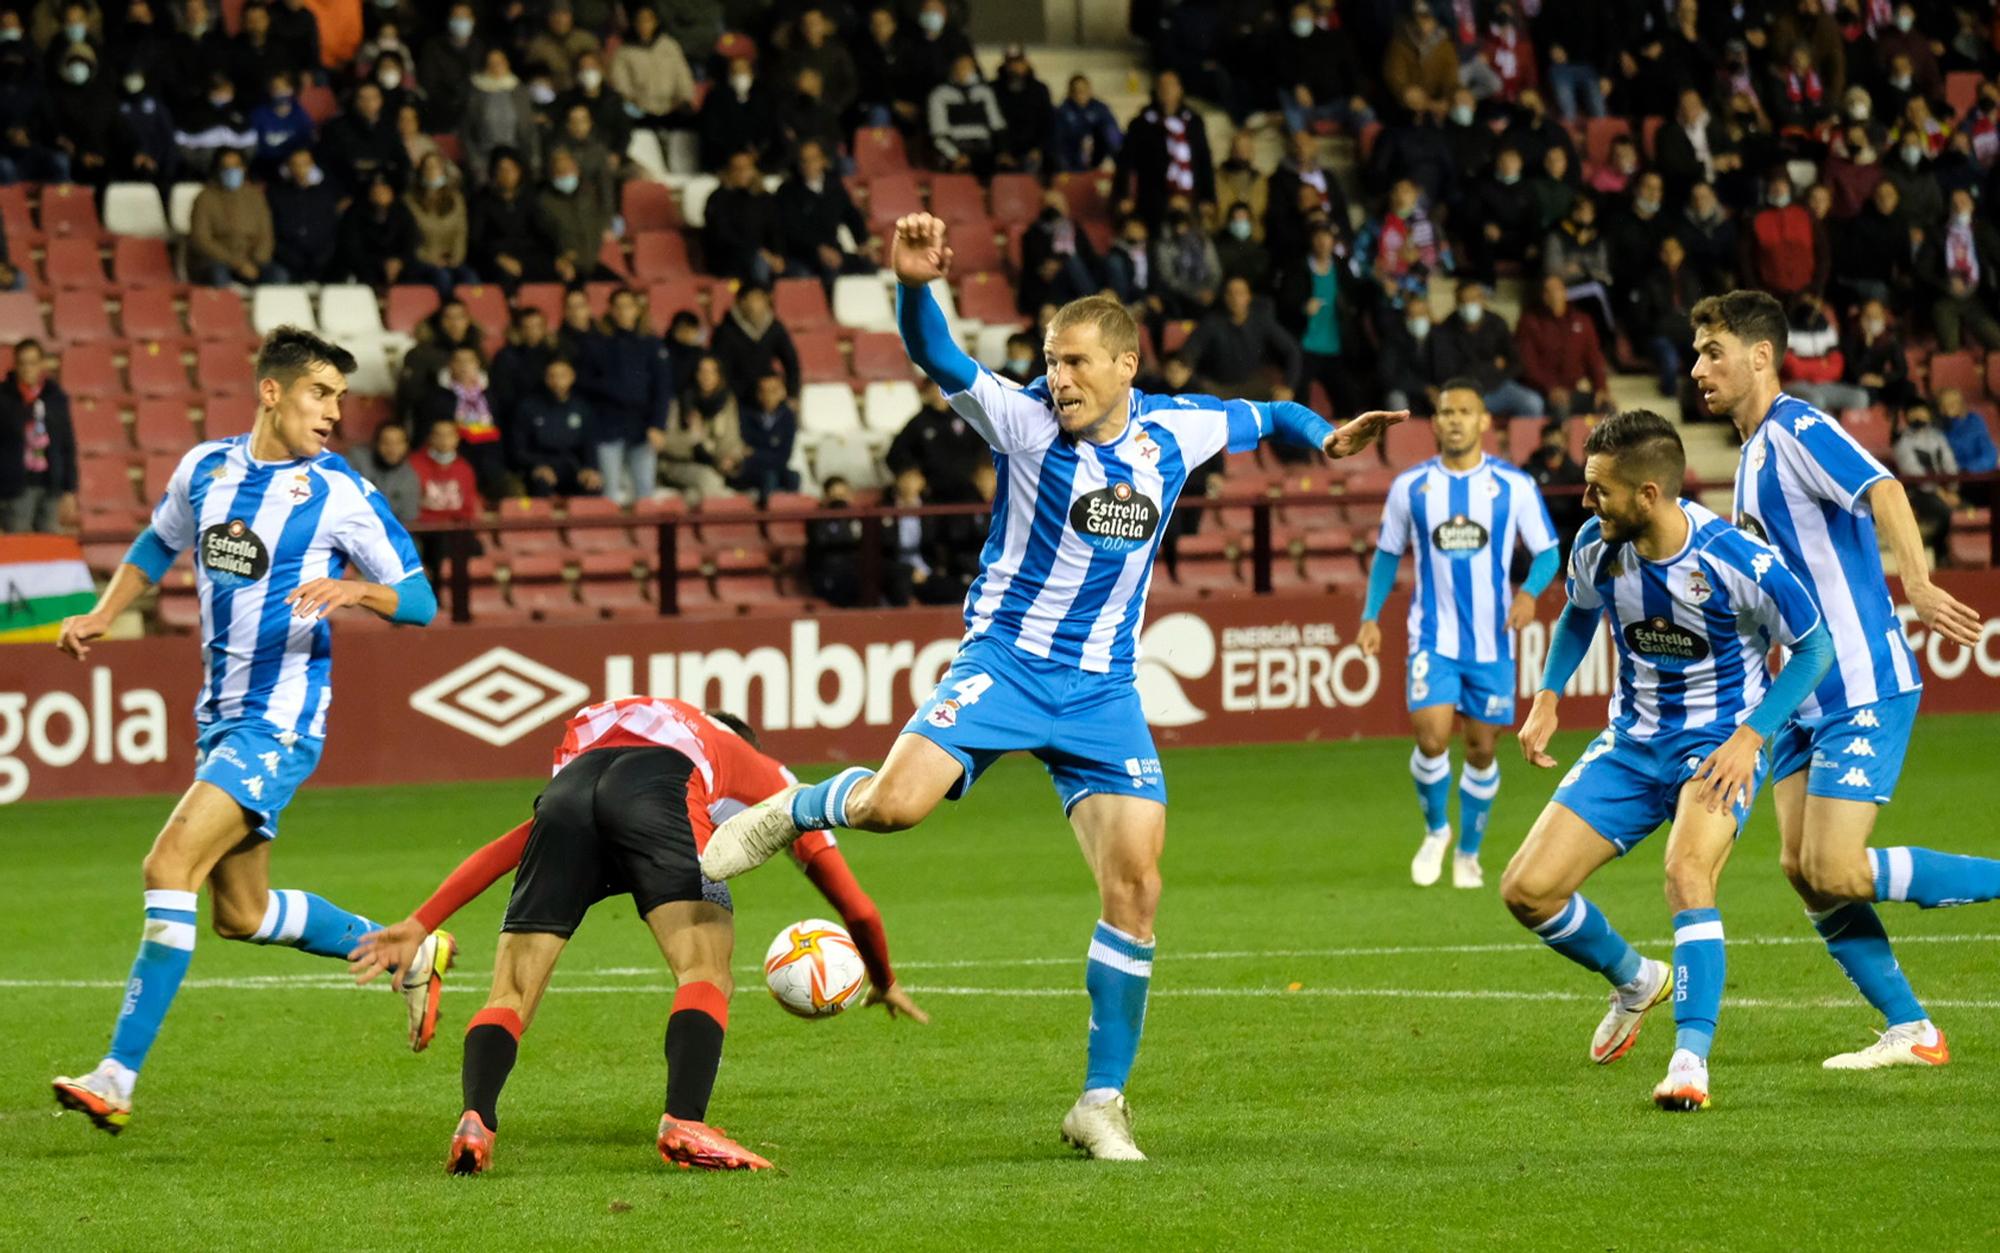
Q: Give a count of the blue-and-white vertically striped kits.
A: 5